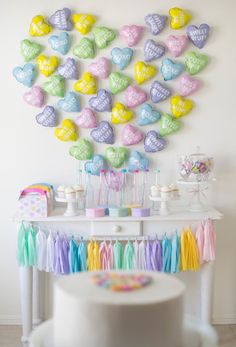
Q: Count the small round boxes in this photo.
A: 5